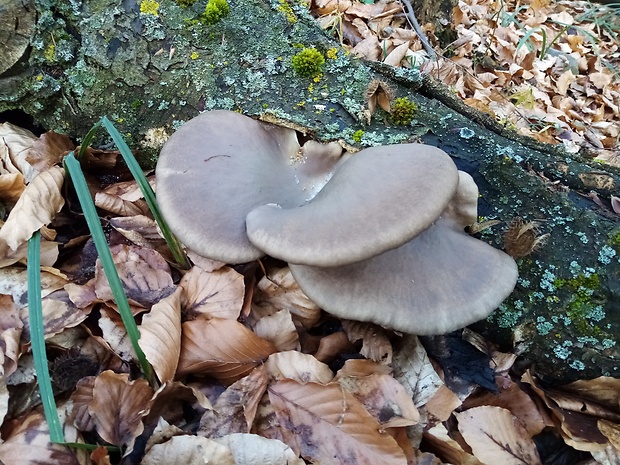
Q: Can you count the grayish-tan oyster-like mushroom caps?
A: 3